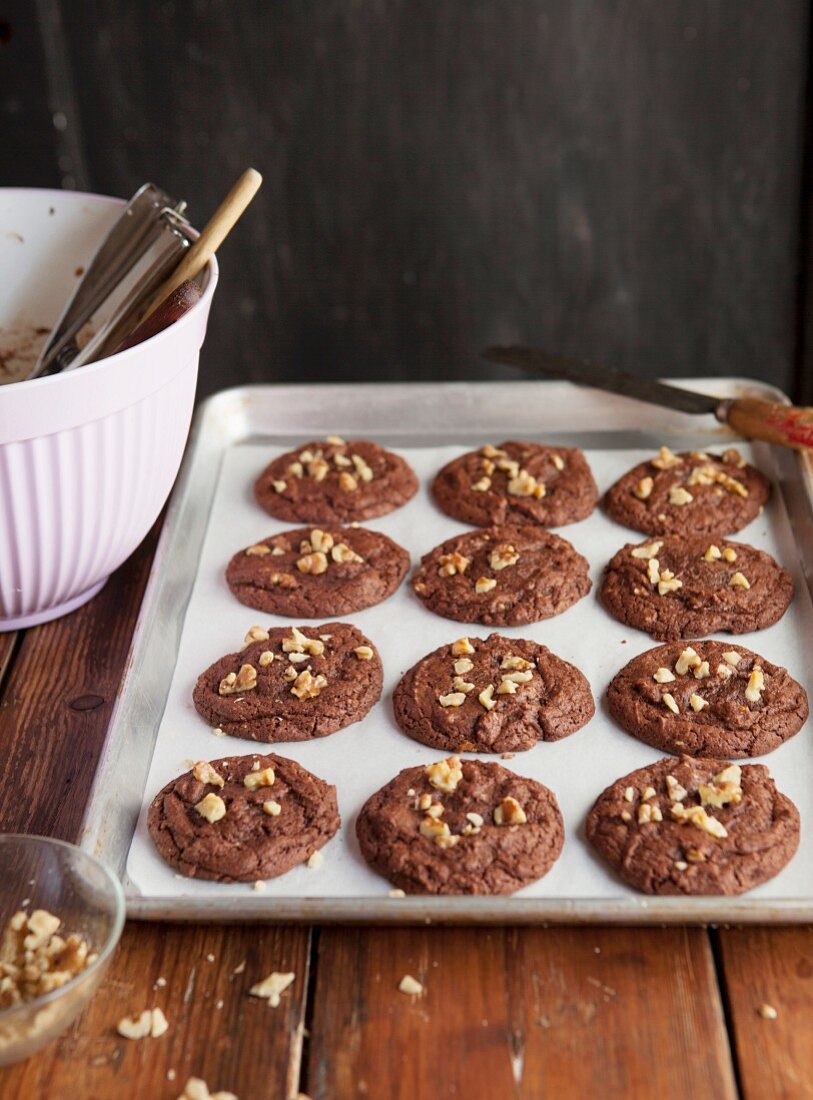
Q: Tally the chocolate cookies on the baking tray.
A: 12